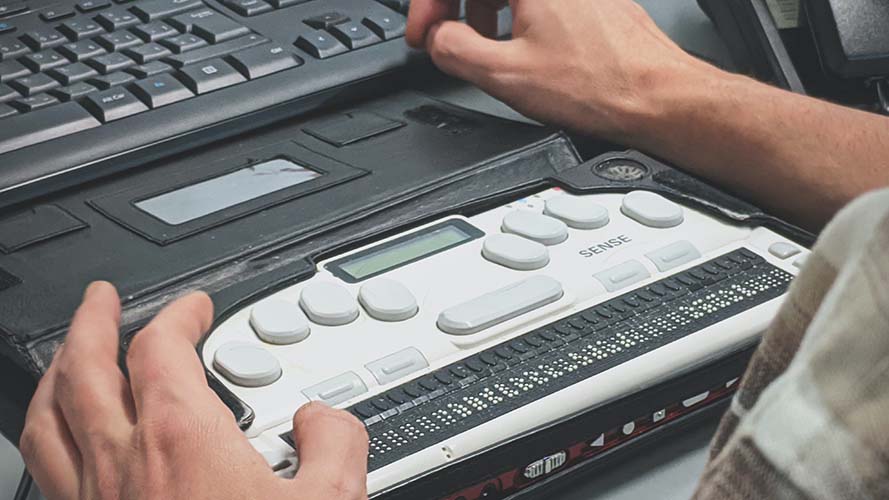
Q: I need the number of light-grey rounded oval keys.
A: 8